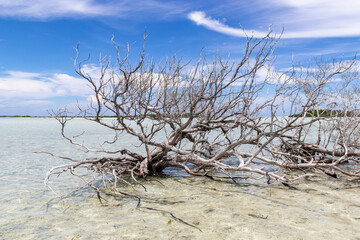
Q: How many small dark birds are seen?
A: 0